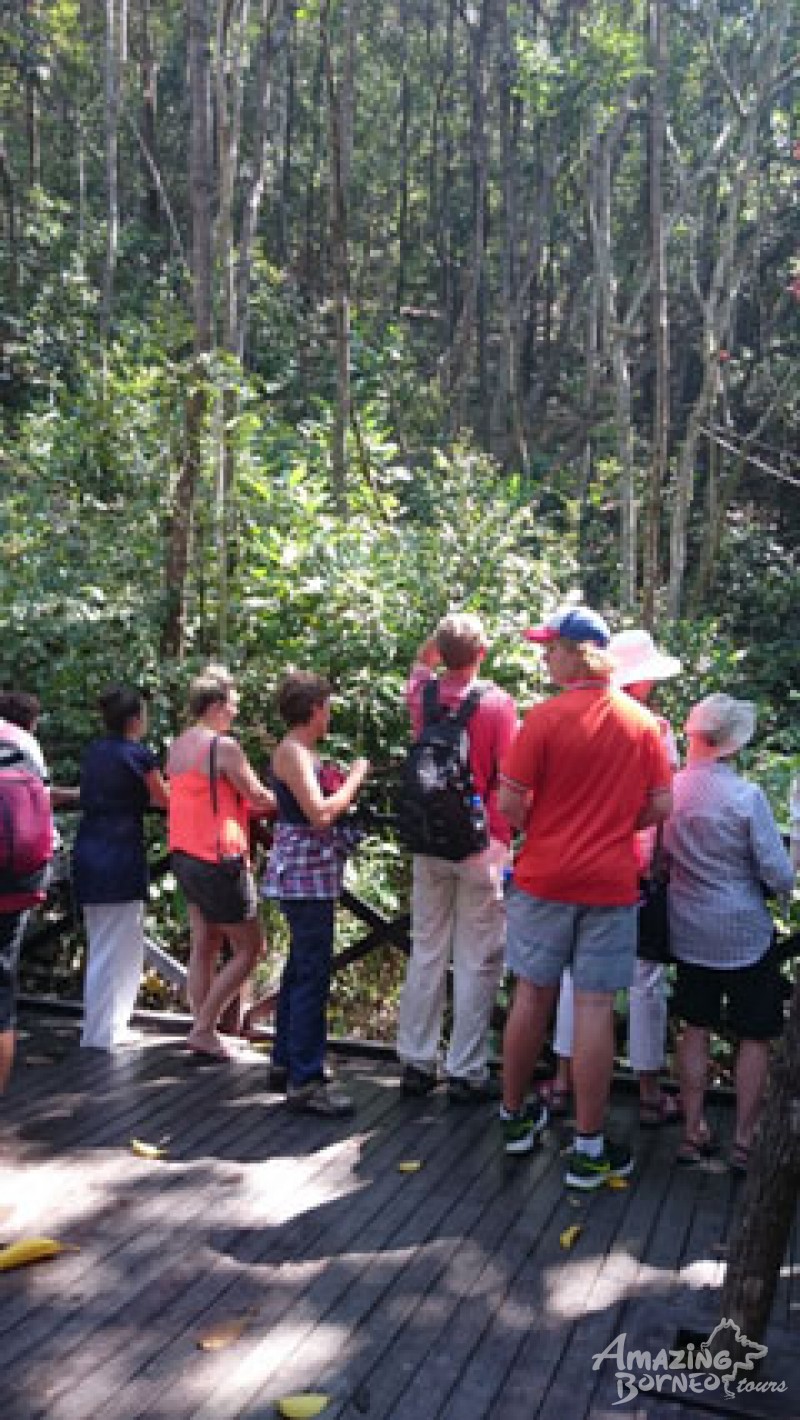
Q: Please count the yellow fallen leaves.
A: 7